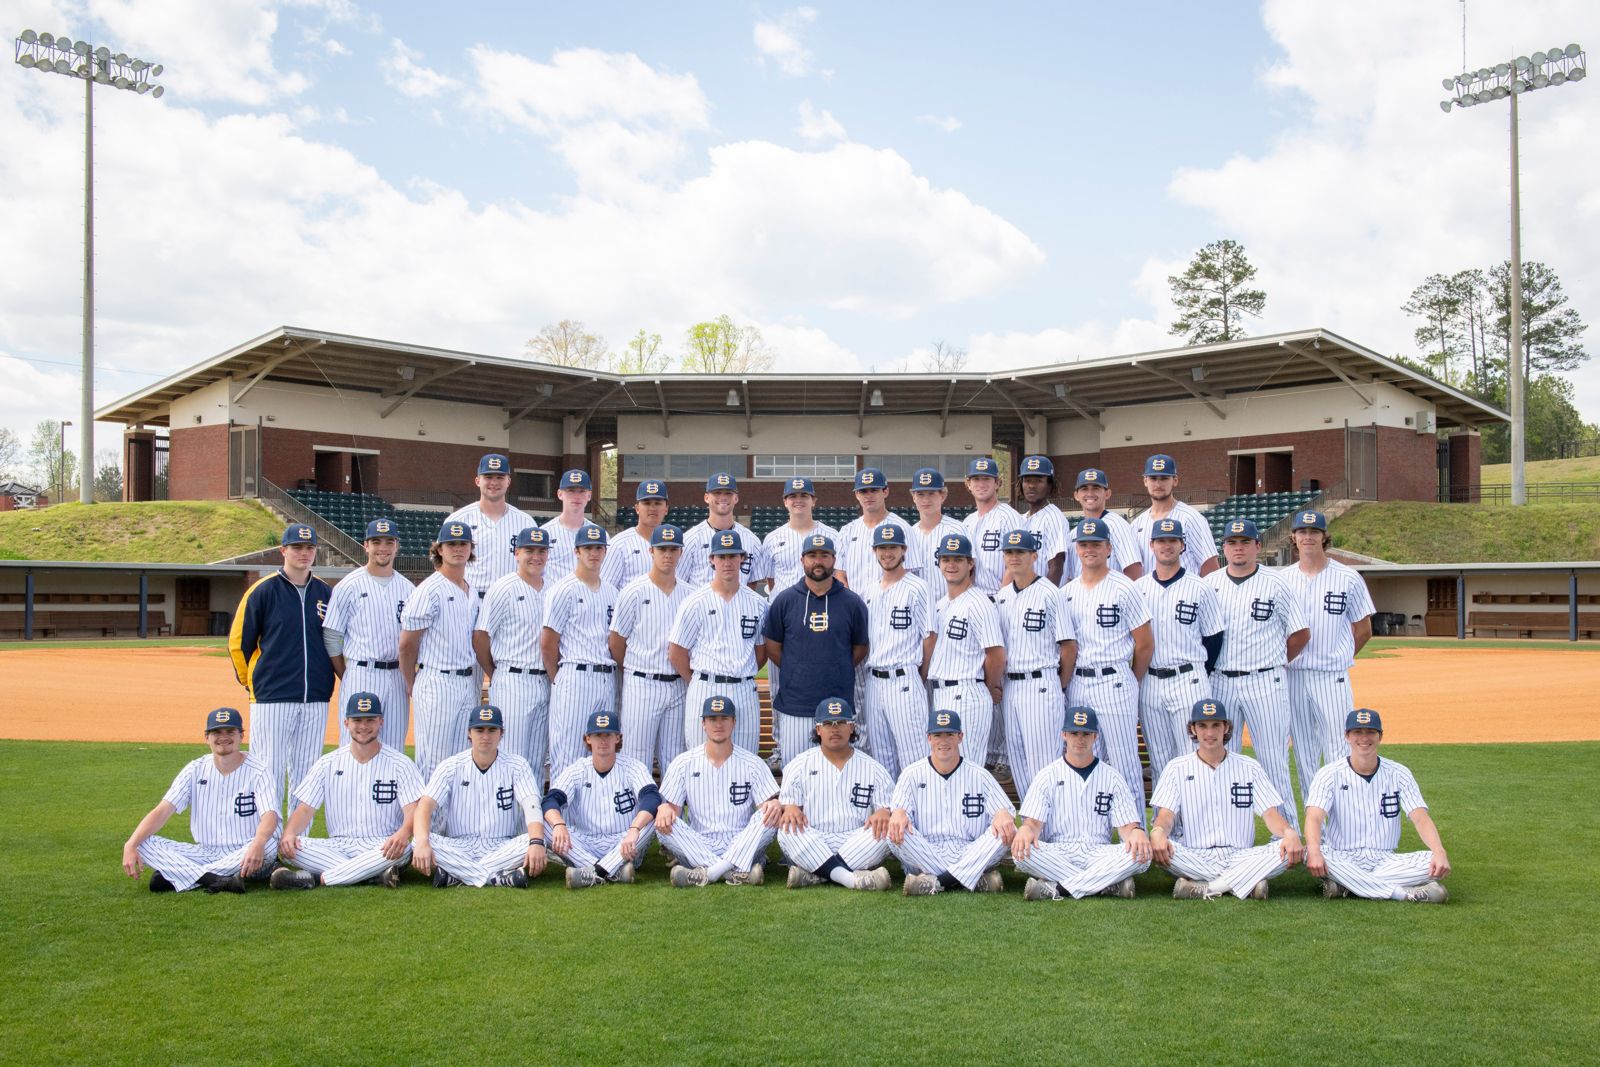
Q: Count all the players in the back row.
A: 11